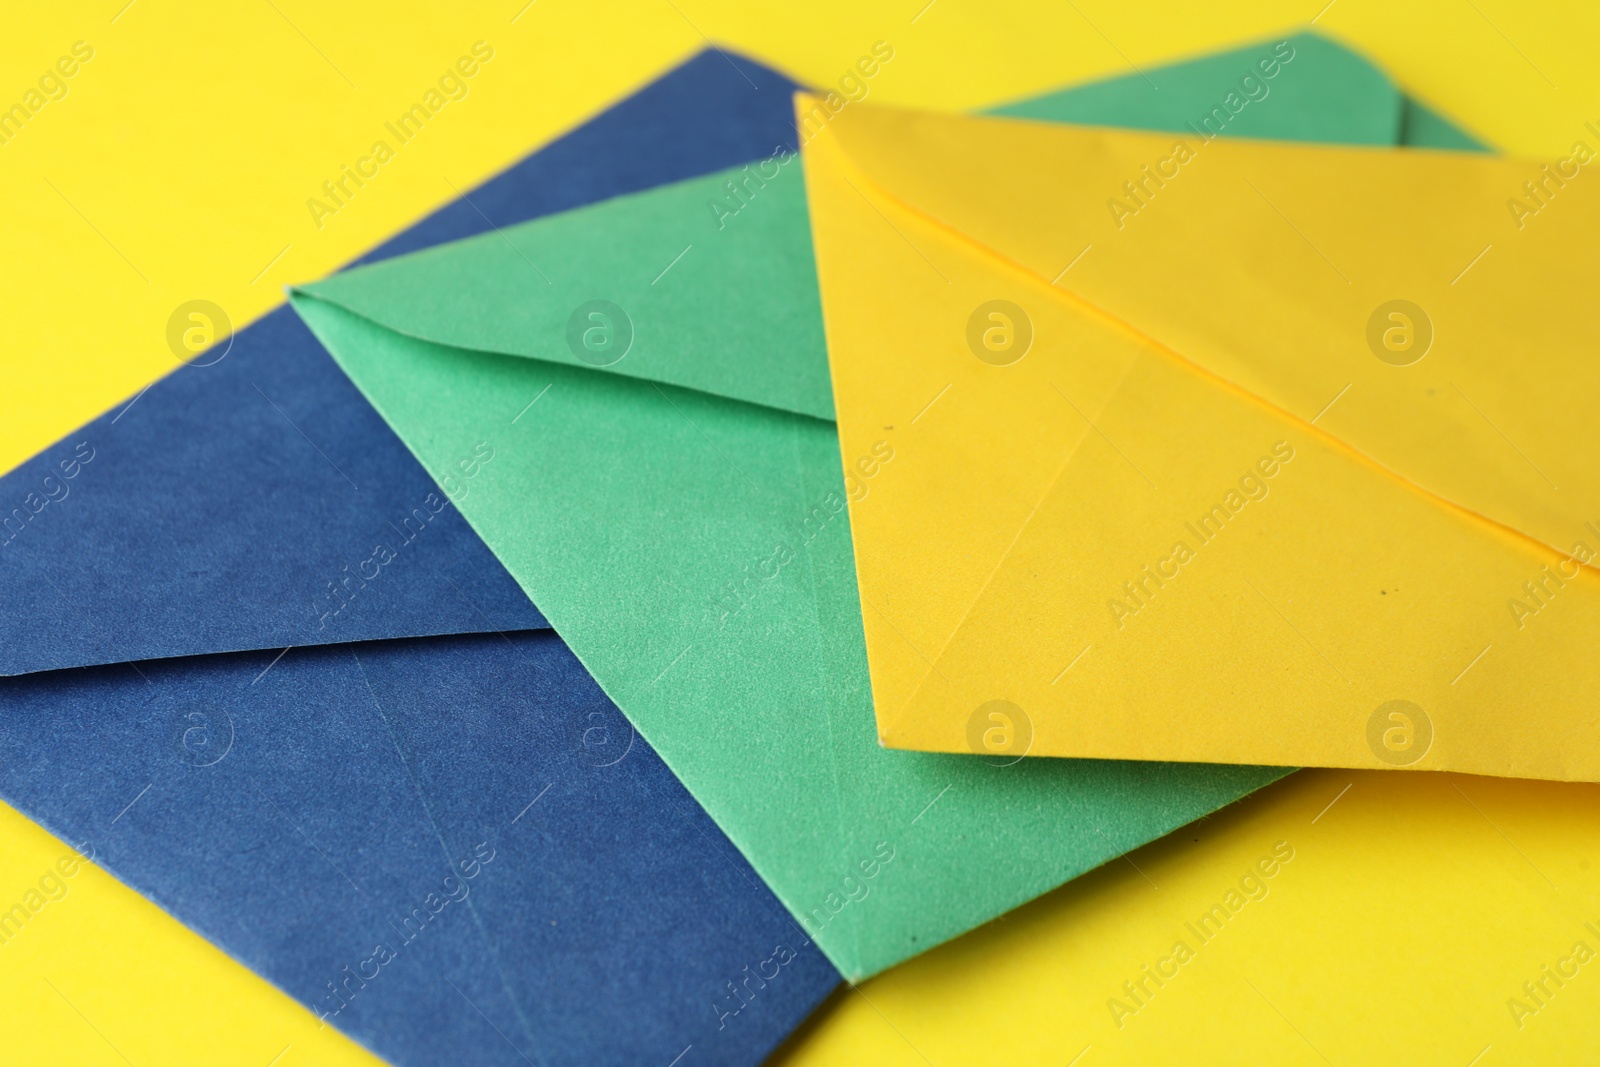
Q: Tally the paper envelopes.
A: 3